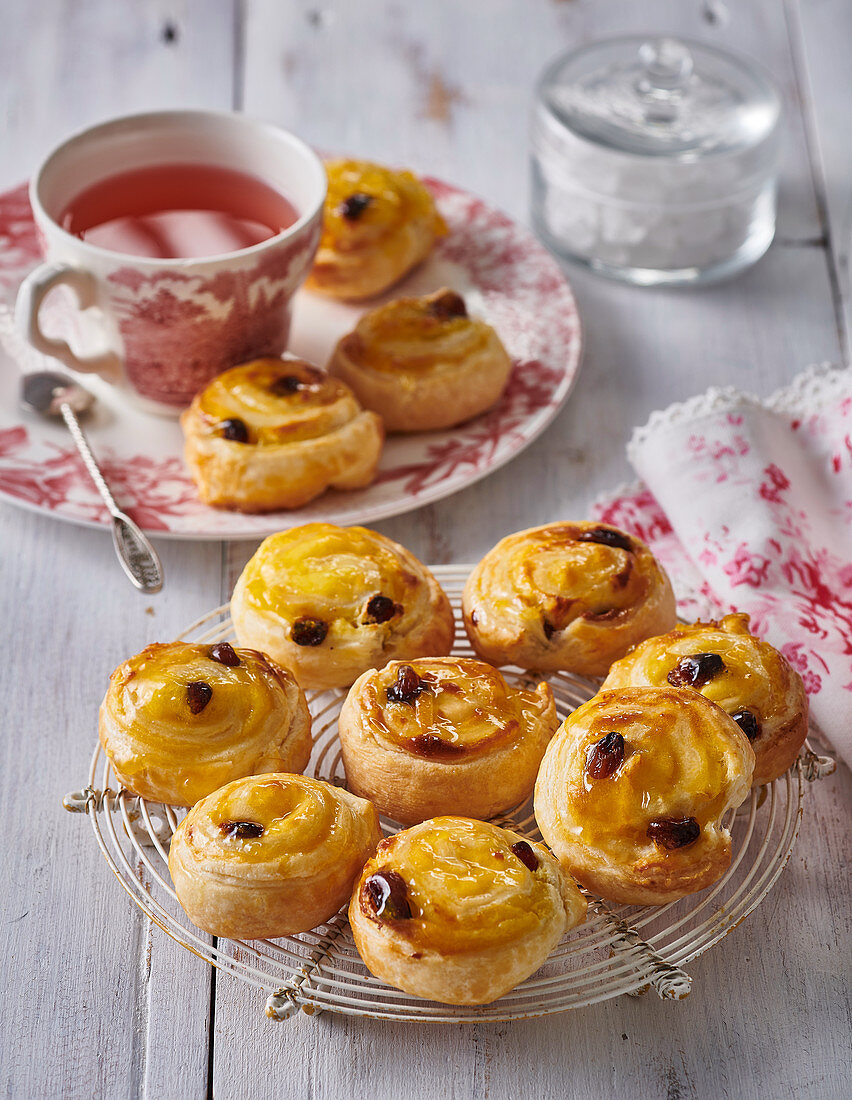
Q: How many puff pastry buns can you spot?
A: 11